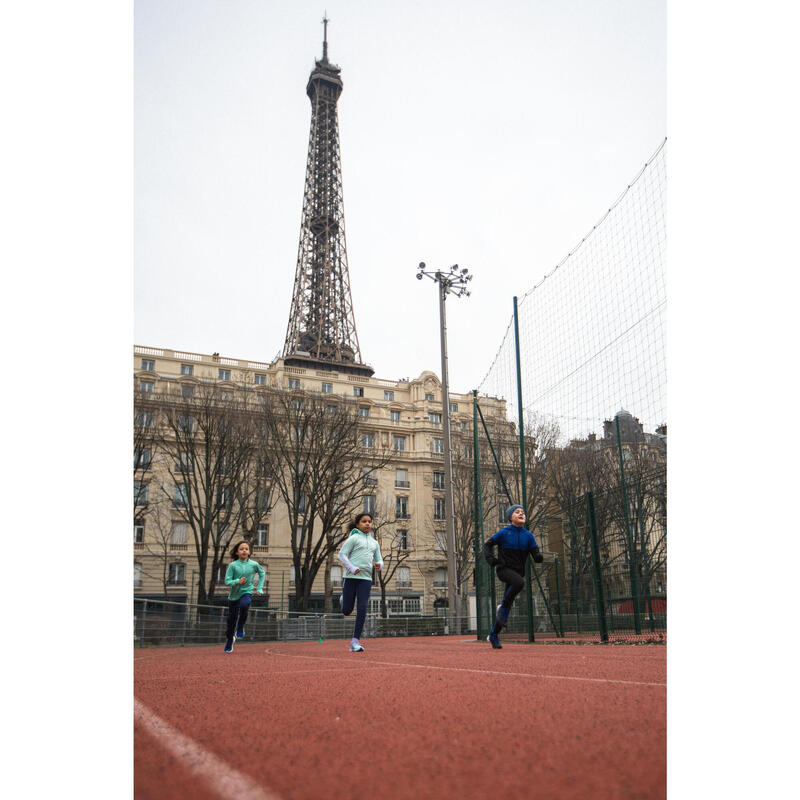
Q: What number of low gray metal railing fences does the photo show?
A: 1